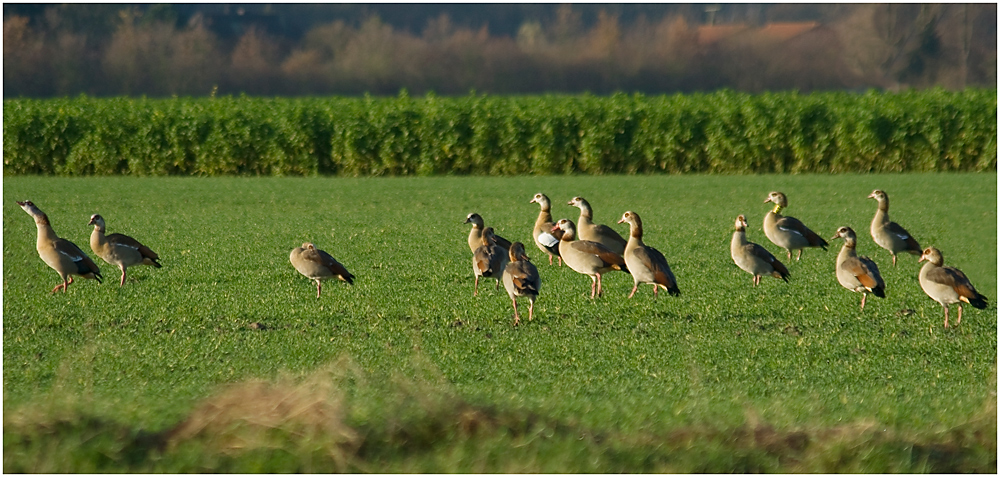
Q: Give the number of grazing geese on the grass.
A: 15